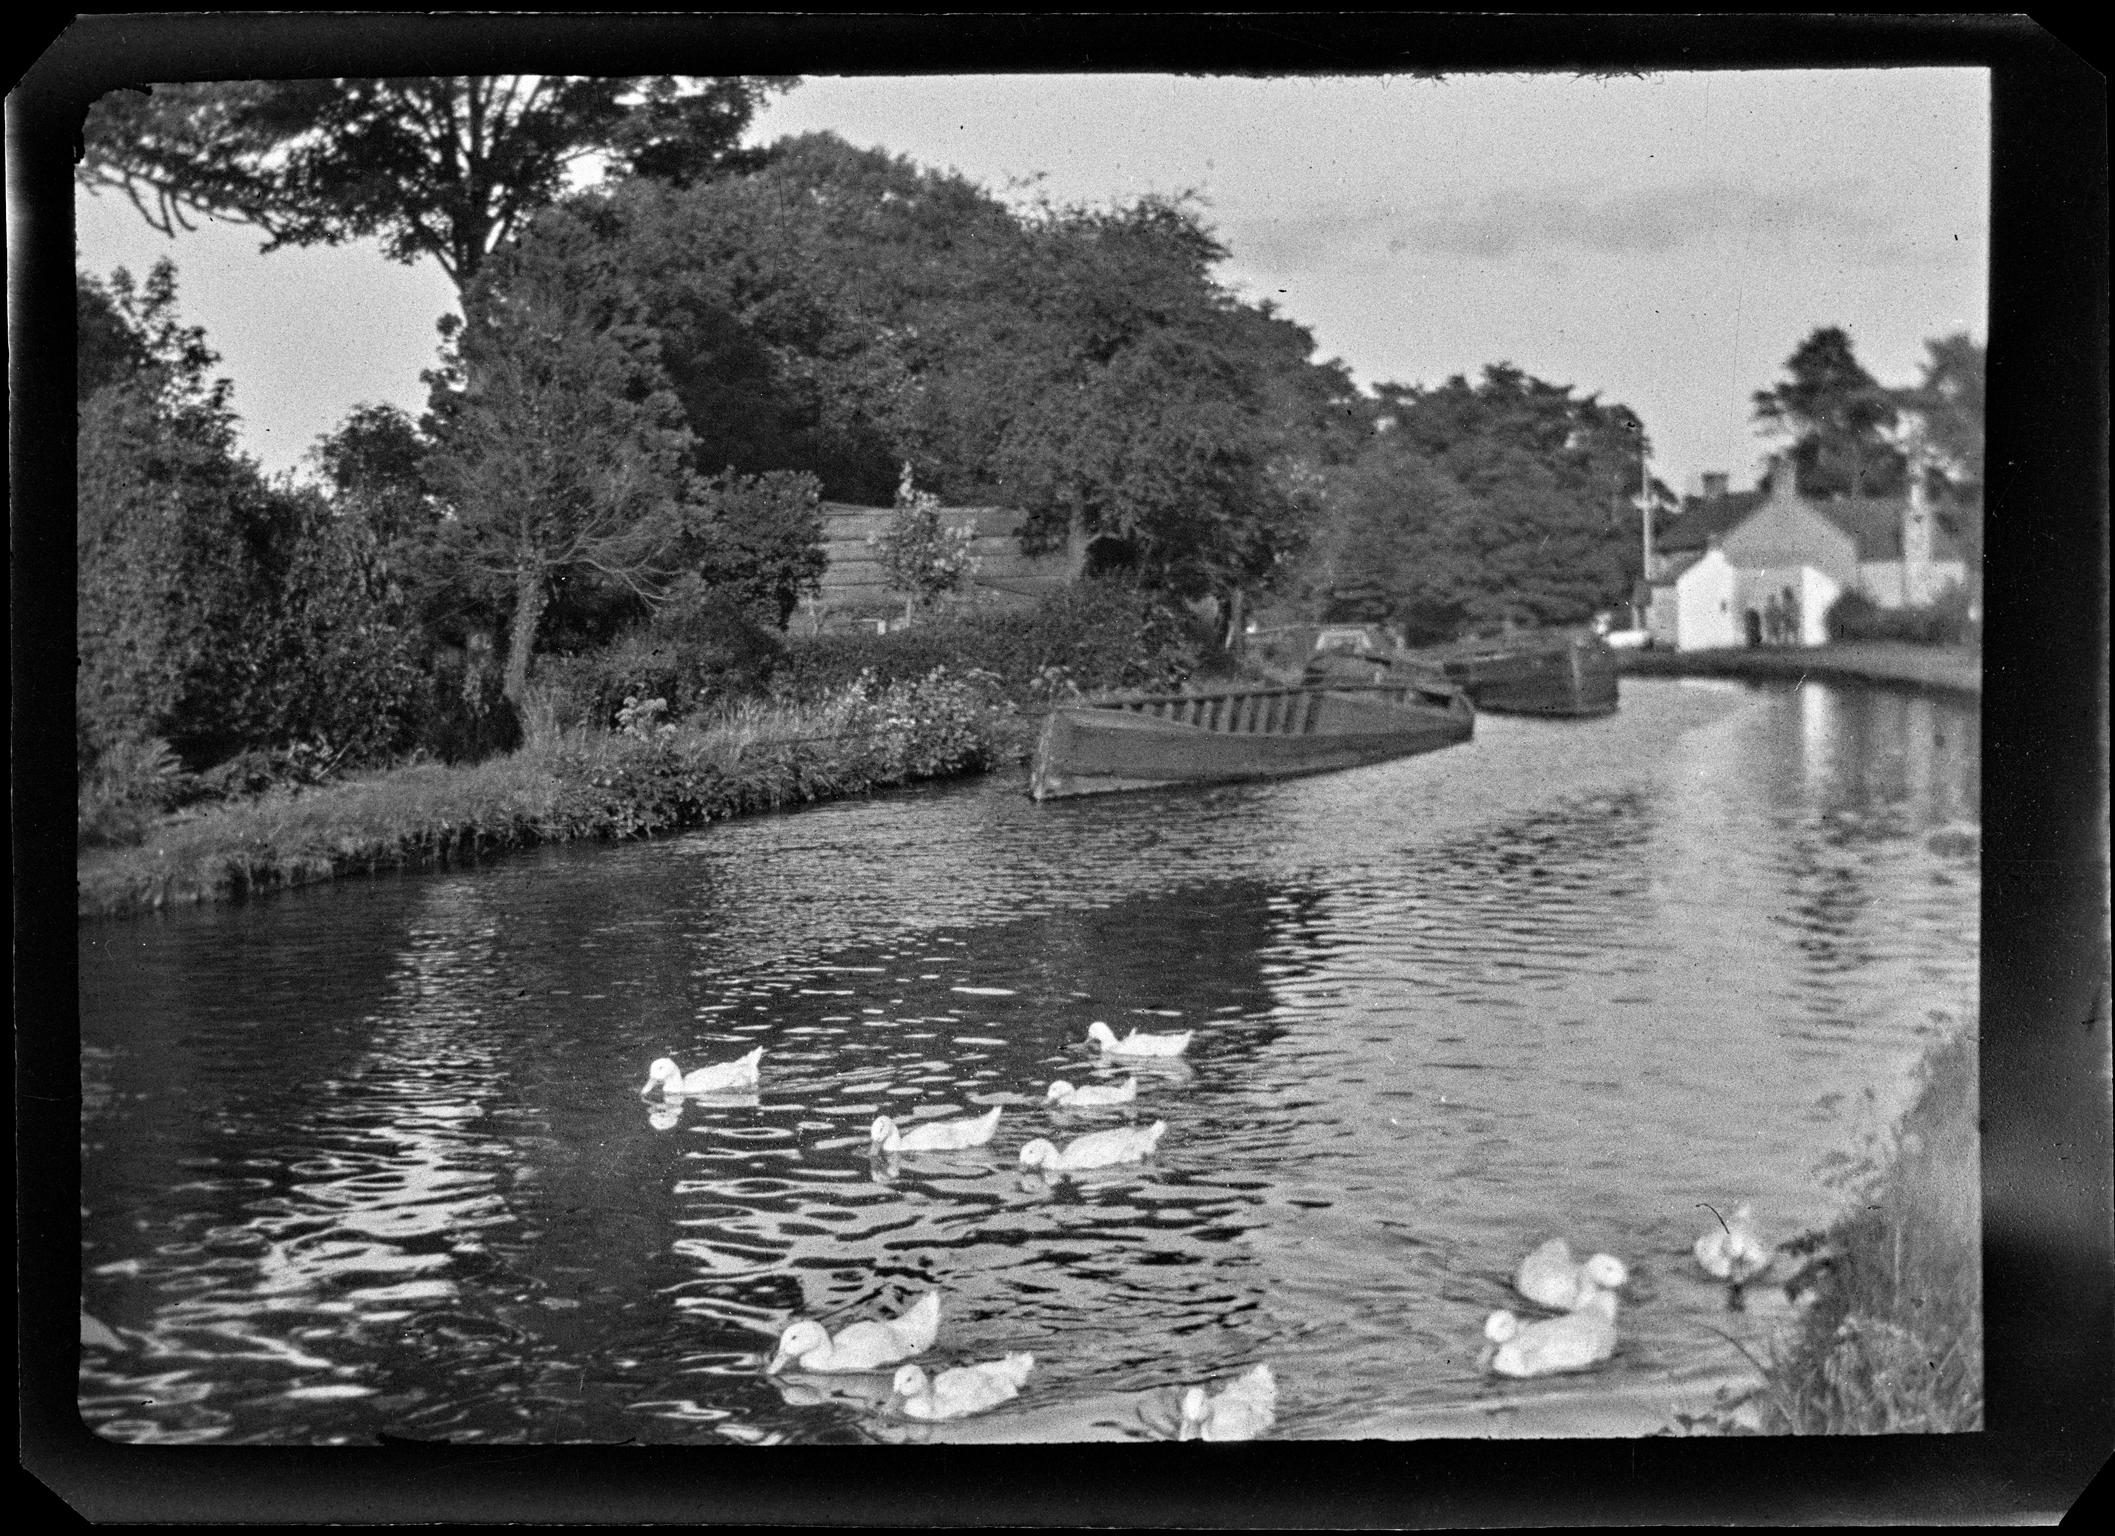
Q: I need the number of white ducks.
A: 11